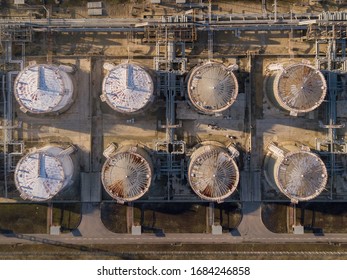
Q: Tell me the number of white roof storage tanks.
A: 3